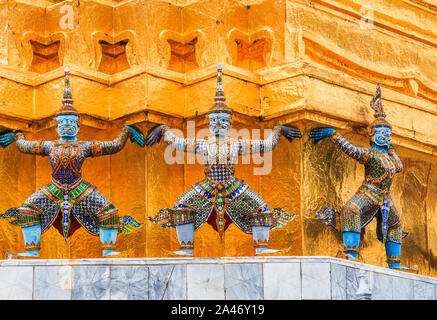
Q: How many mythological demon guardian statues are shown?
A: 3